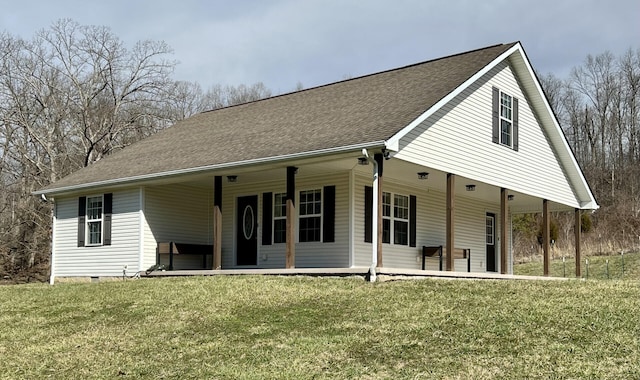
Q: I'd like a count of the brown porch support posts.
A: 7